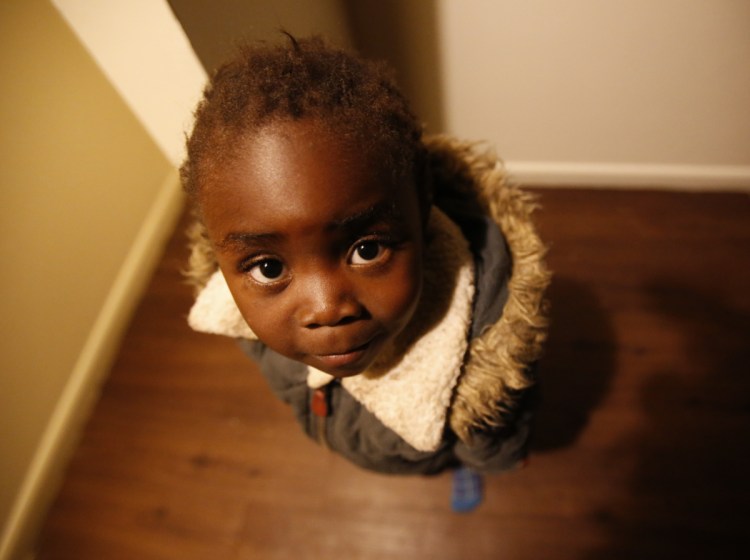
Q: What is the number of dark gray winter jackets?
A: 1